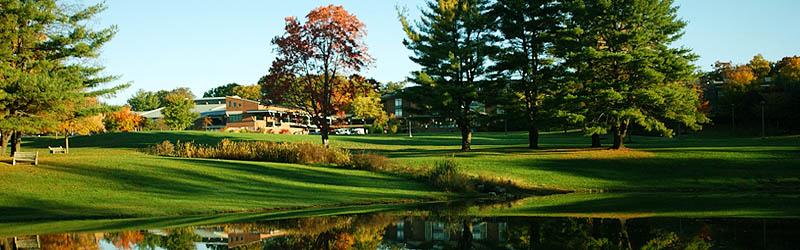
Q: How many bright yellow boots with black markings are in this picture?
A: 0